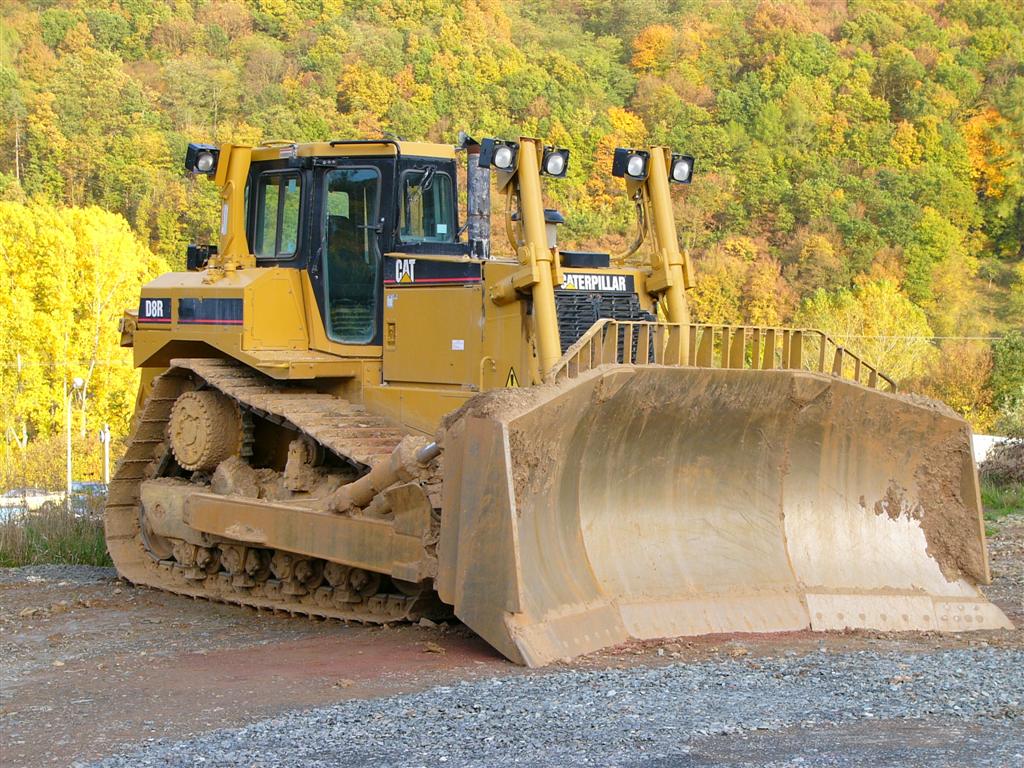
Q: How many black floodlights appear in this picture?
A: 5